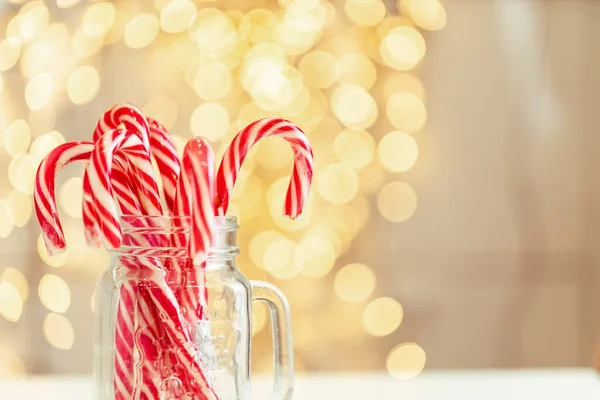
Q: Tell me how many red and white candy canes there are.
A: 6